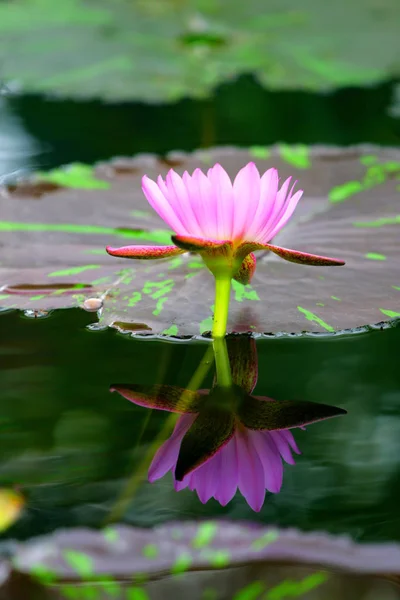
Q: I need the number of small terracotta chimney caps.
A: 0